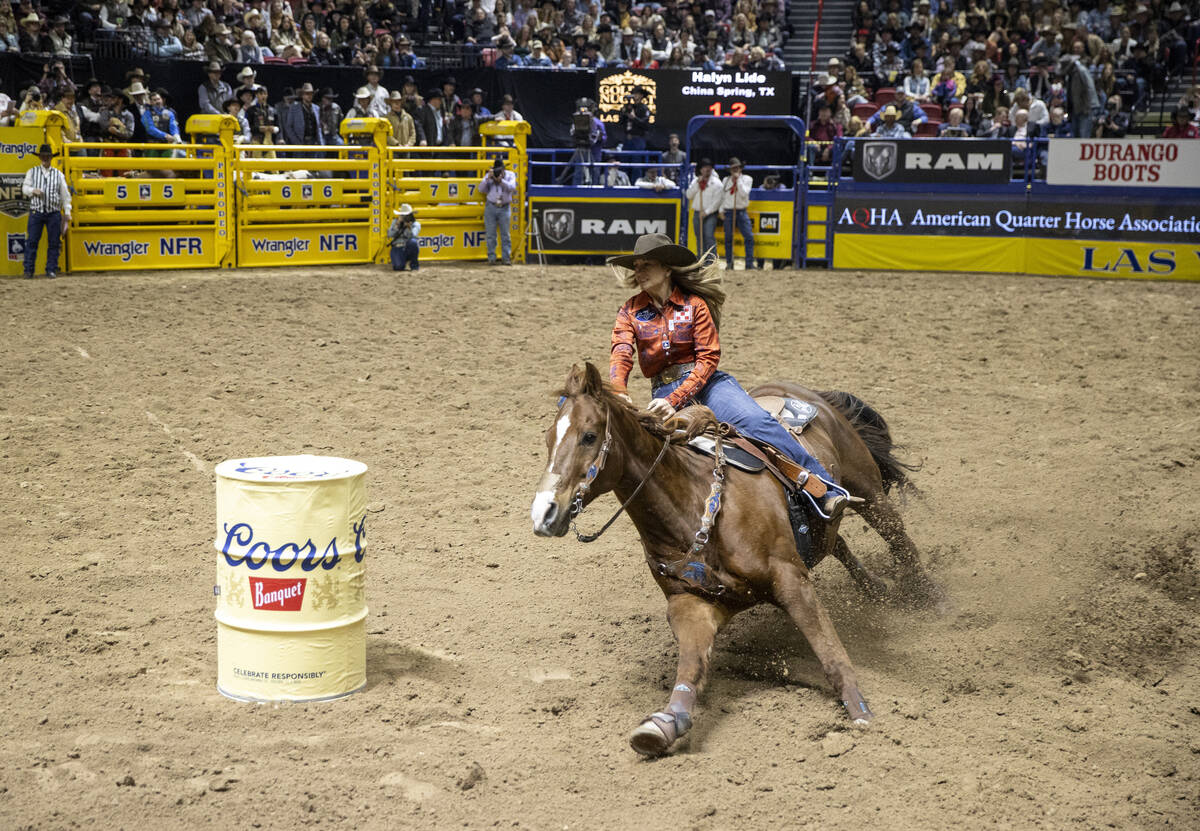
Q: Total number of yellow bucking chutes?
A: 3